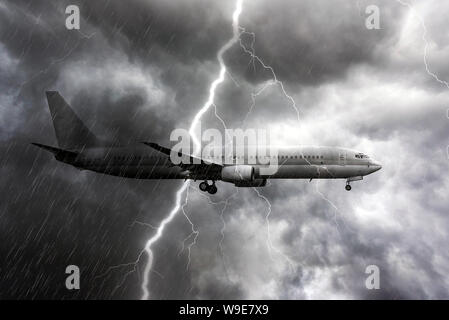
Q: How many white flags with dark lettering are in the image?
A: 0